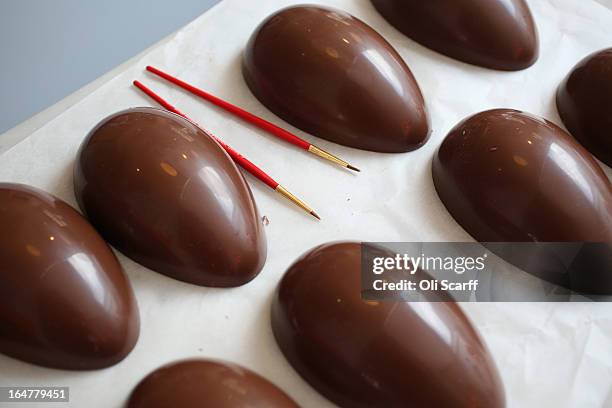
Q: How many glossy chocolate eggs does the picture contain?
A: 8